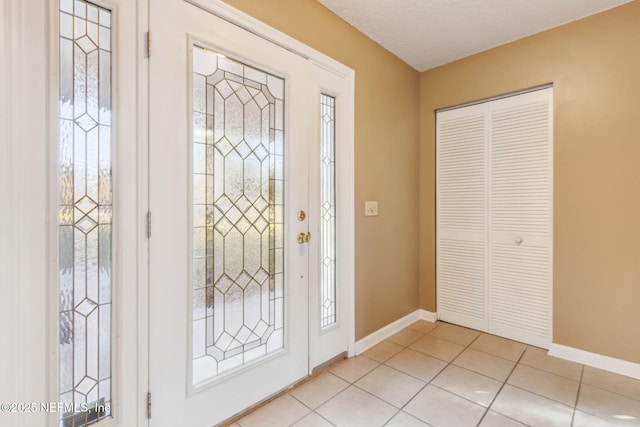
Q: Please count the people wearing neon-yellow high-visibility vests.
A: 0